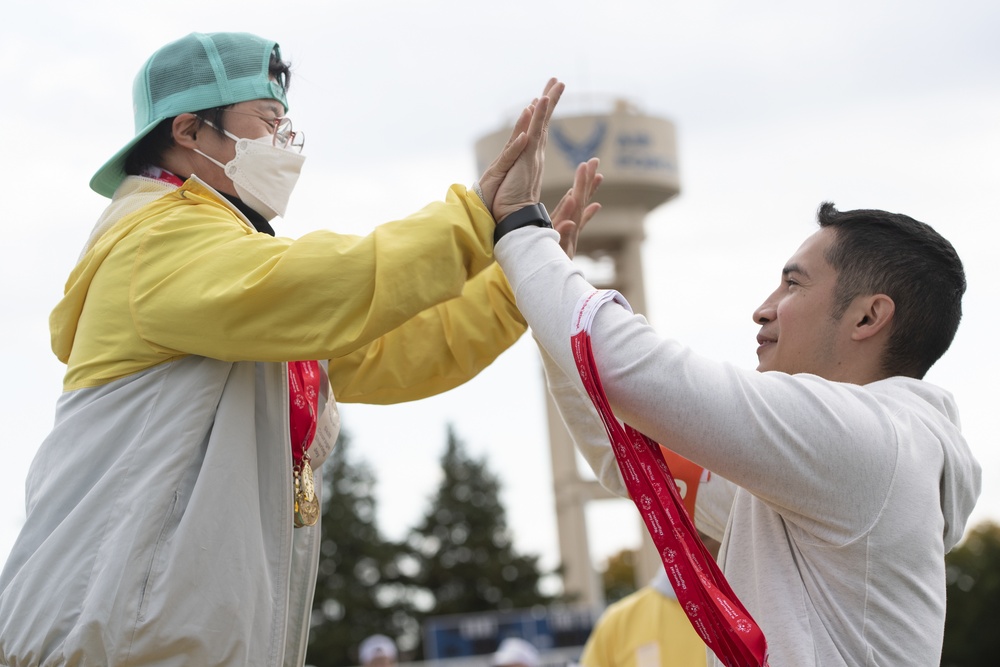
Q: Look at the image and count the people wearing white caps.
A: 2